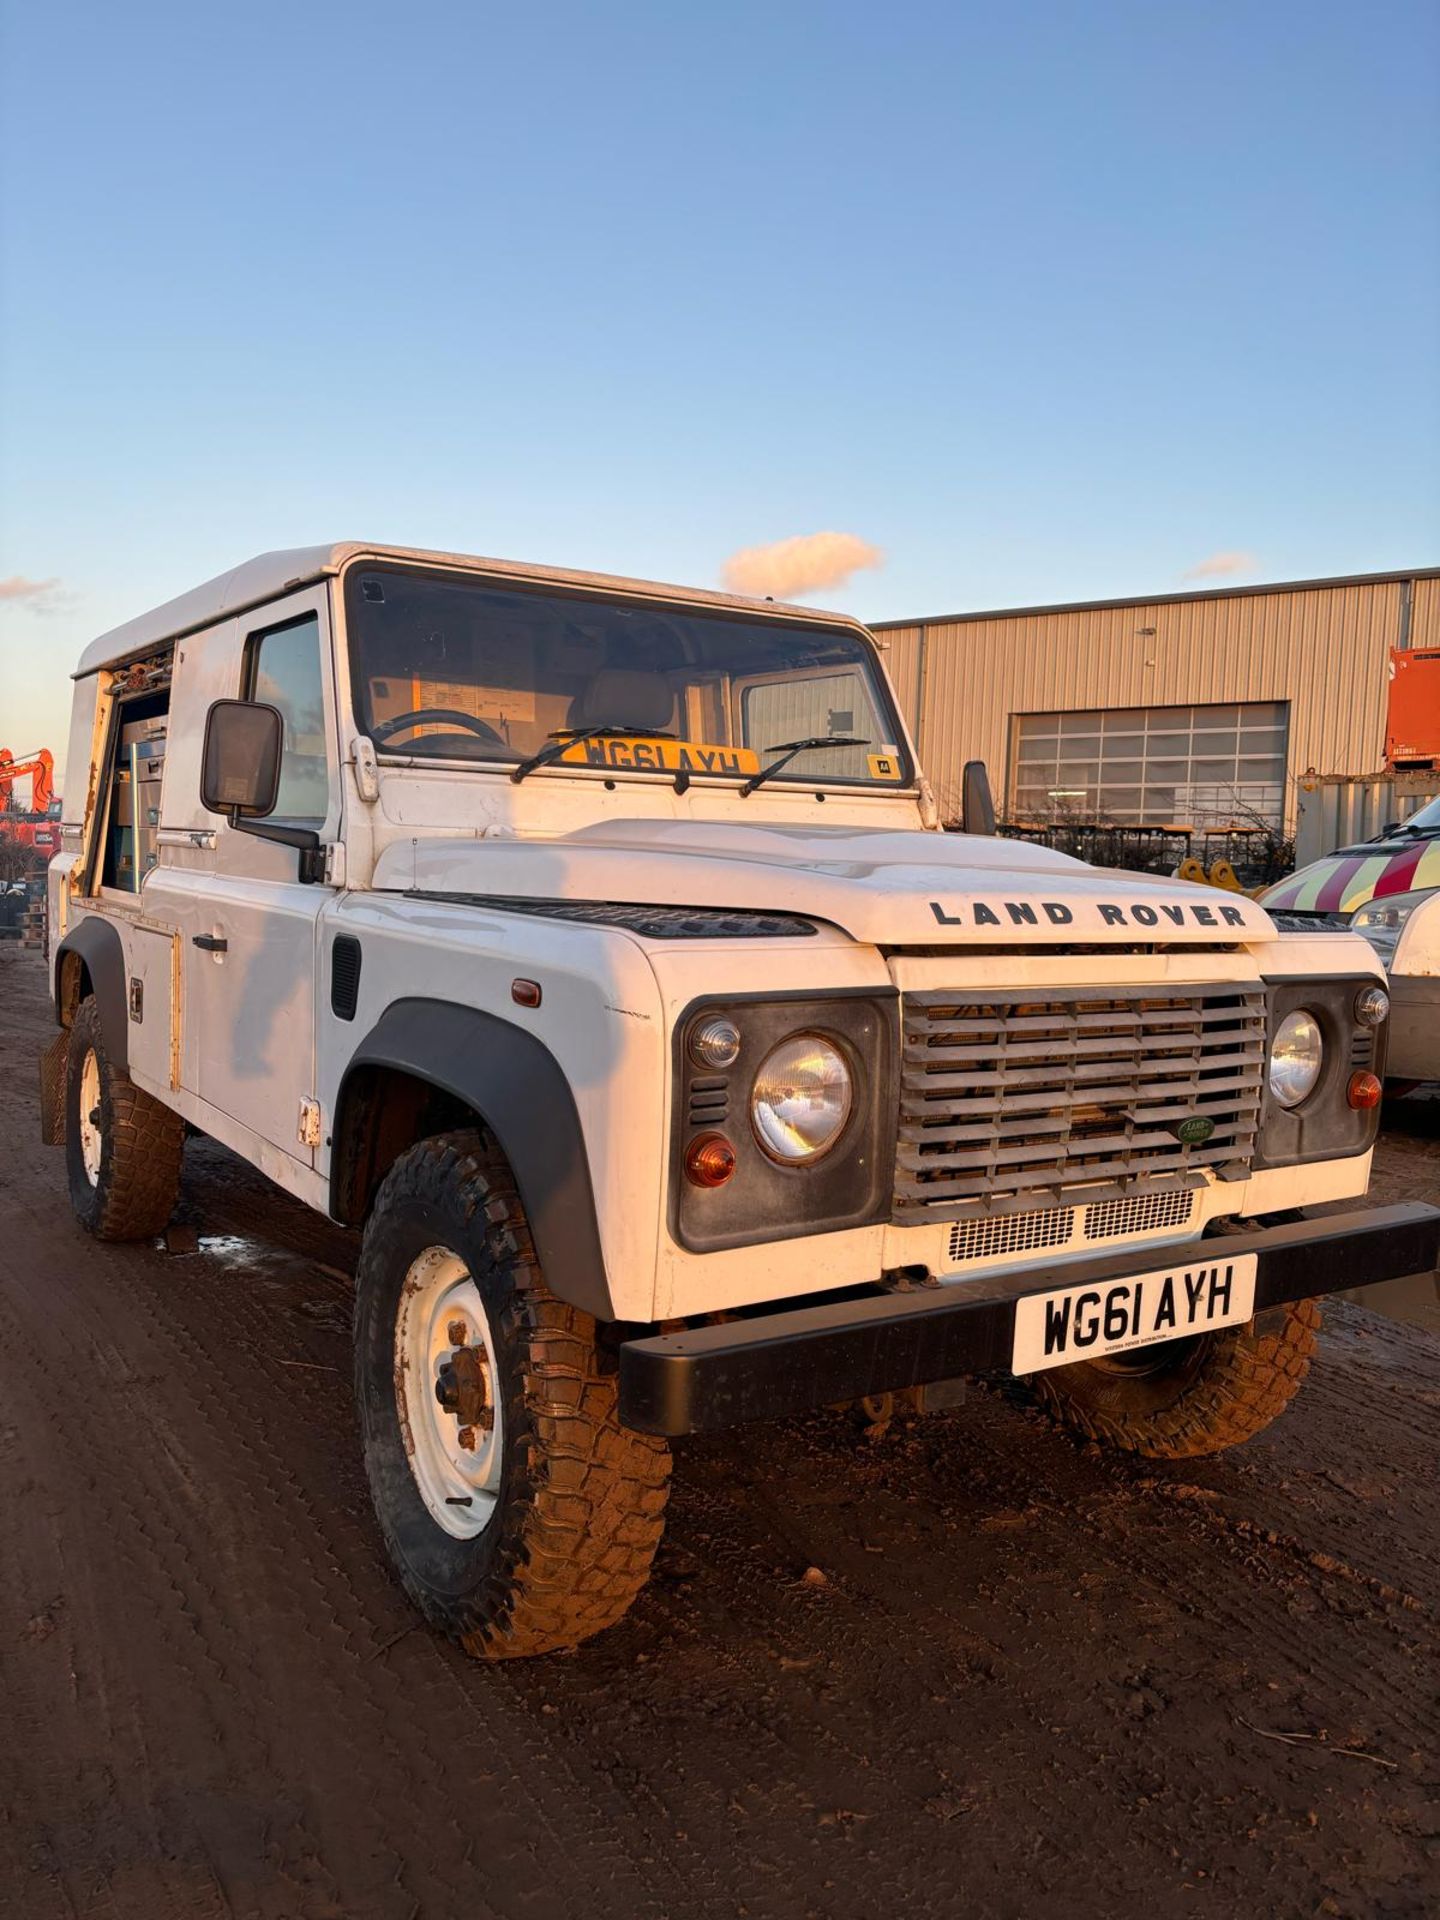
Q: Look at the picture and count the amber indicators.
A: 3